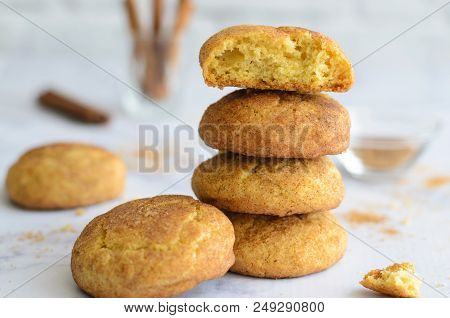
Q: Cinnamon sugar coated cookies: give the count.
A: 6